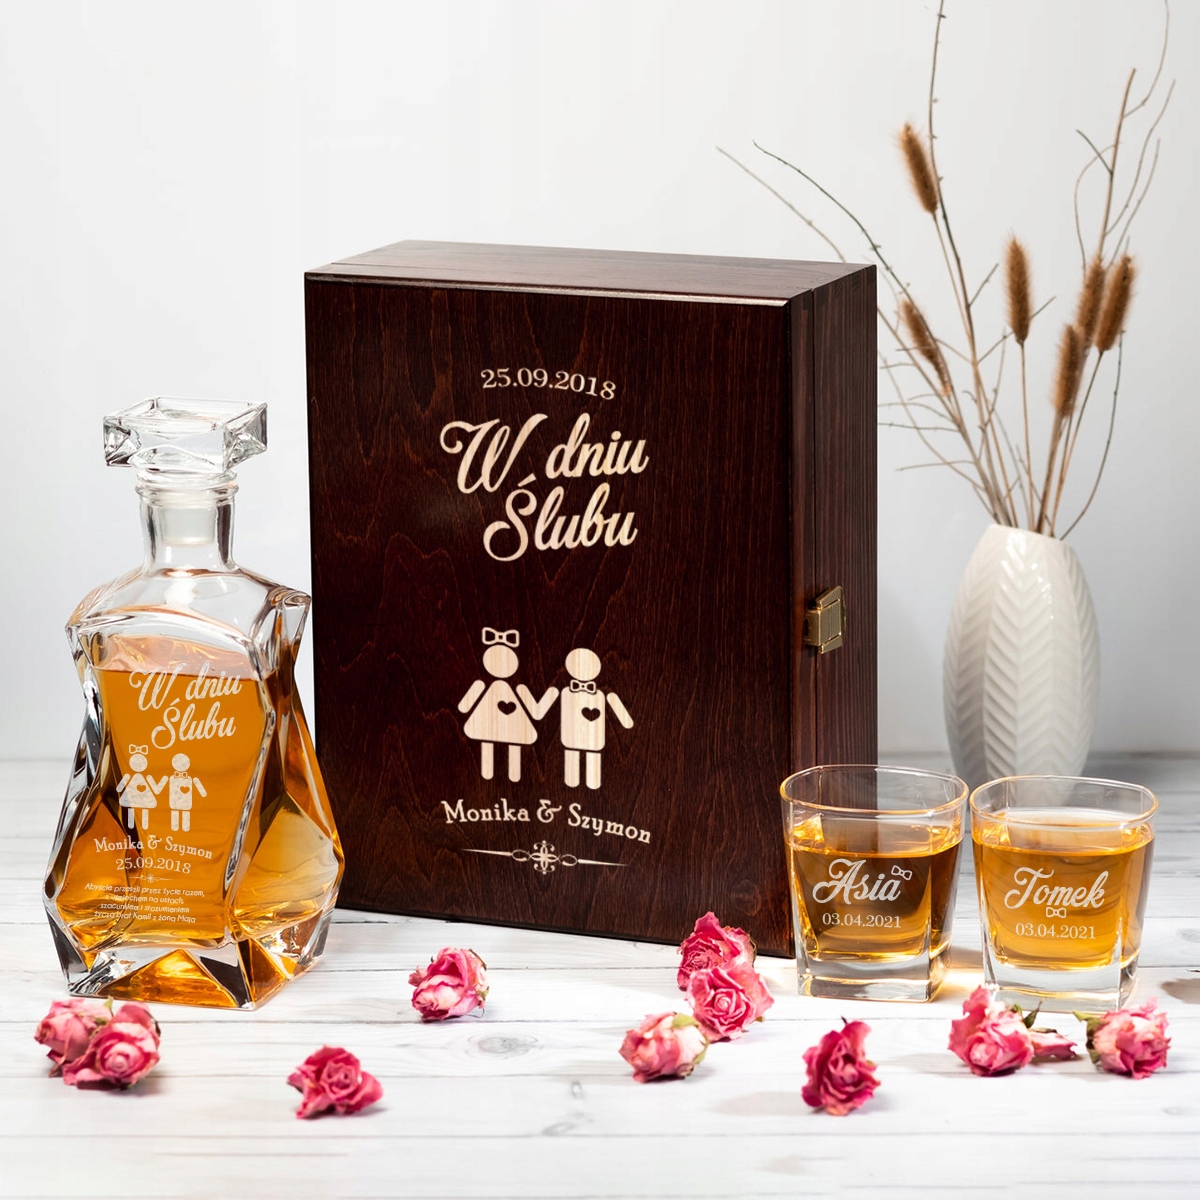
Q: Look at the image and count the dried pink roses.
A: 10